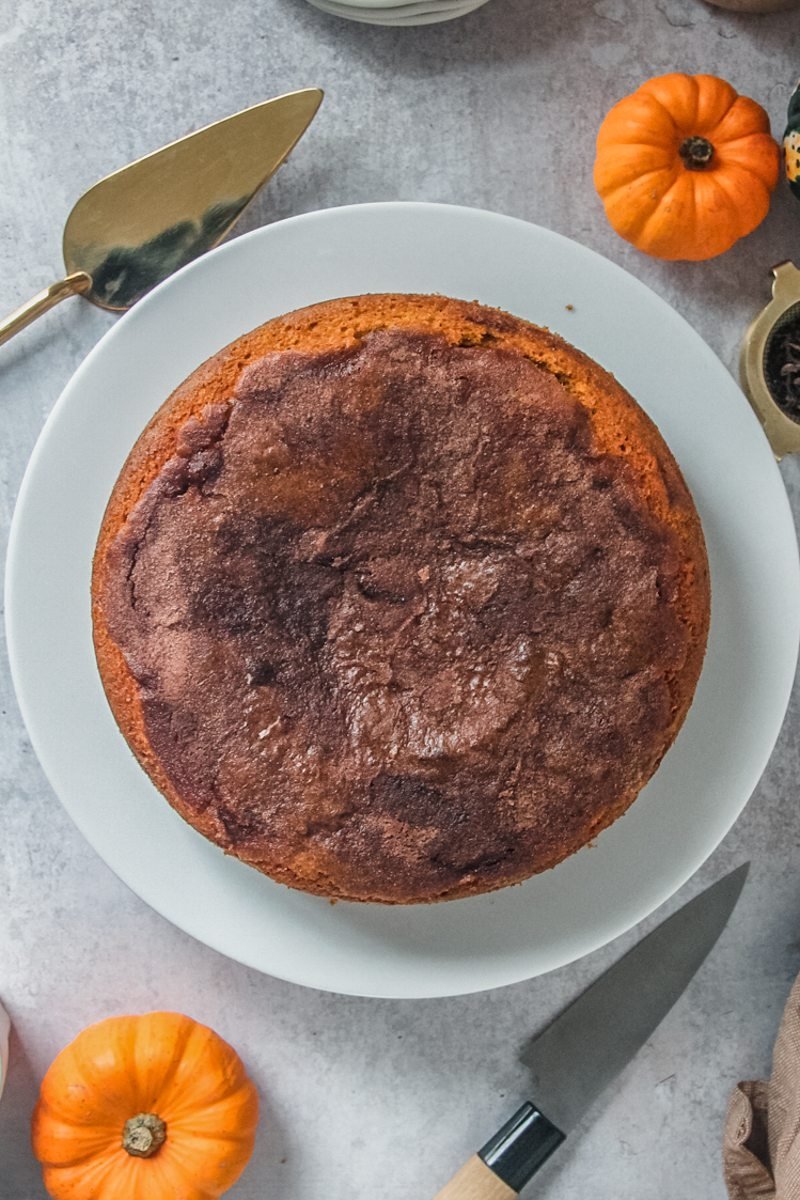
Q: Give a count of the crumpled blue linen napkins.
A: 0